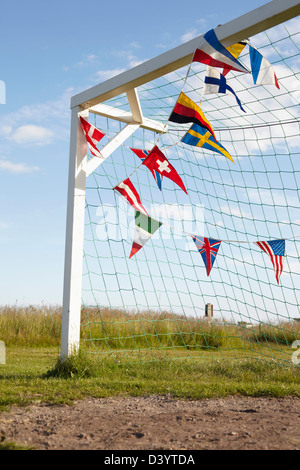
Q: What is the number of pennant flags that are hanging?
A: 13